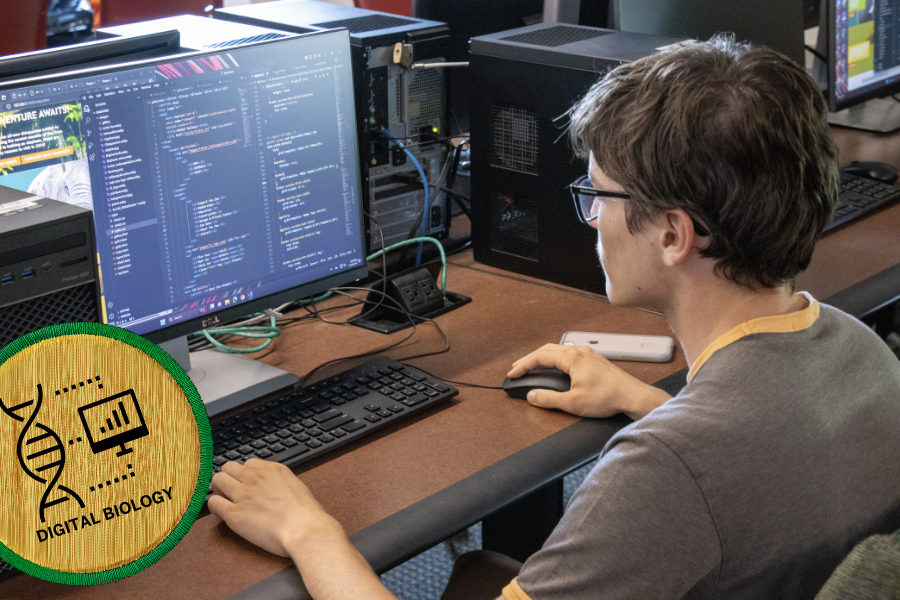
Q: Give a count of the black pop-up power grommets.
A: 1